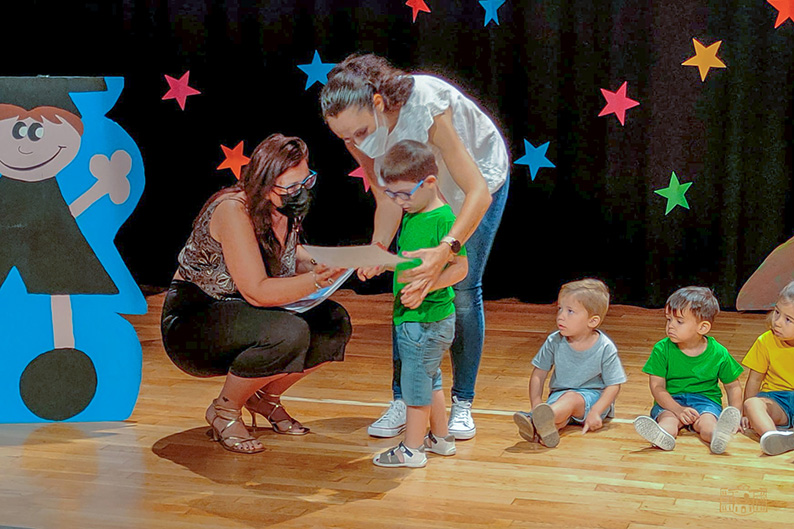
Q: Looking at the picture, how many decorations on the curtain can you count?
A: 11